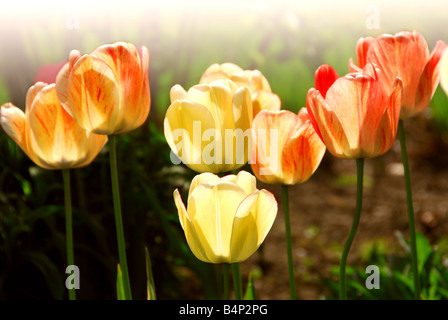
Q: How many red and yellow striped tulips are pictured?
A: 5